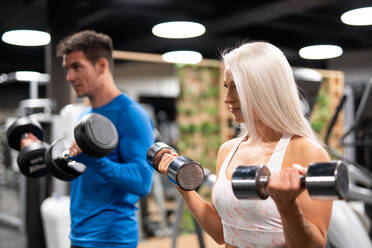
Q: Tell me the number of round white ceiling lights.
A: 5